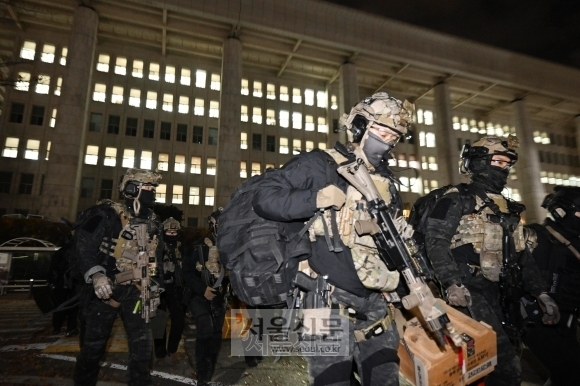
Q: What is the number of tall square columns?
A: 5